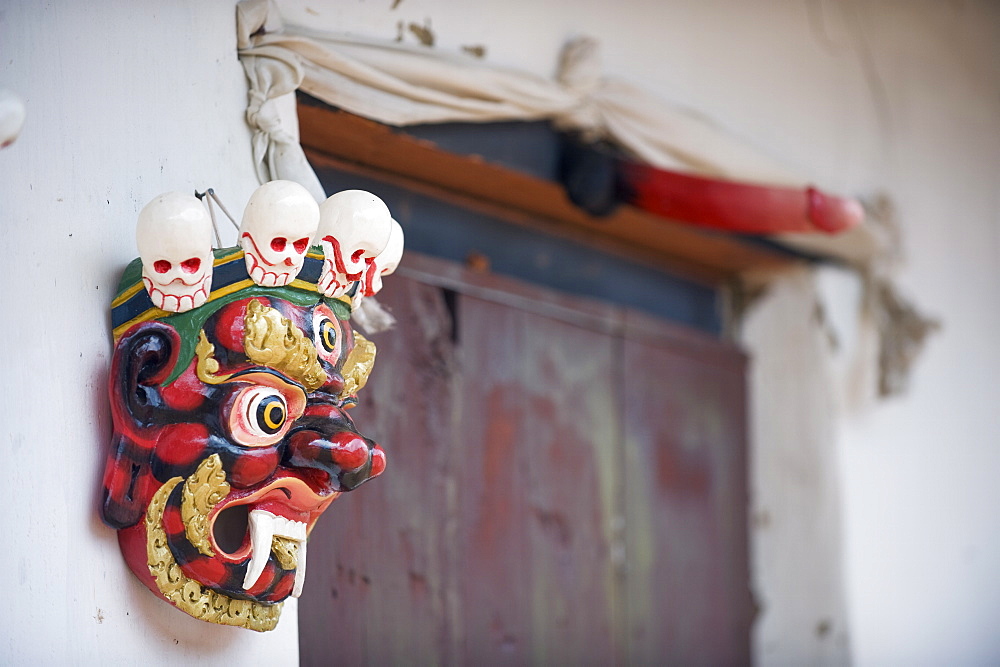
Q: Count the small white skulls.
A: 4